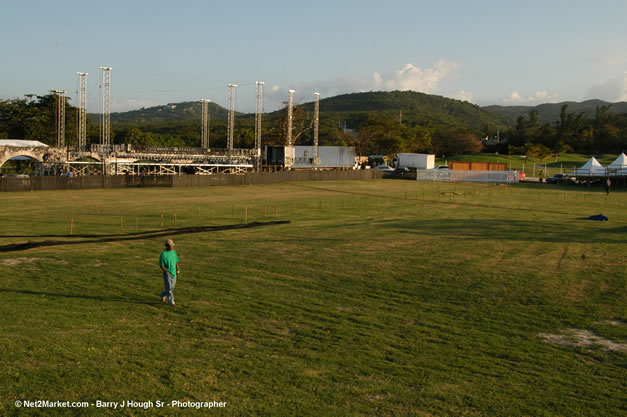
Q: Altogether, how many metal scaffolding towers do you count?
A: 8